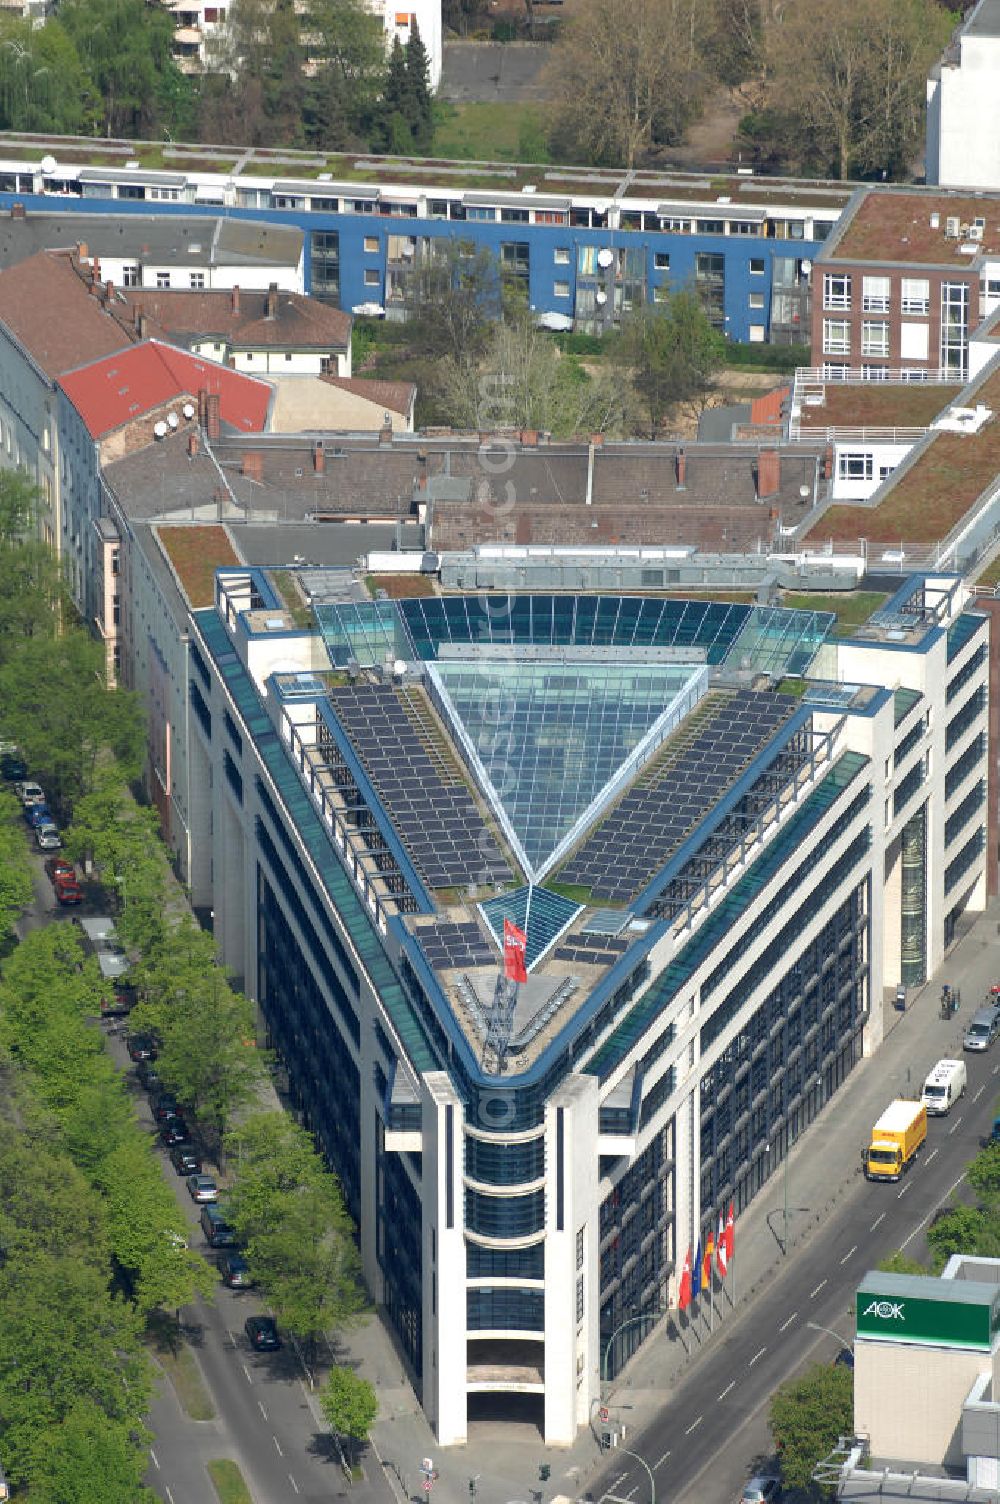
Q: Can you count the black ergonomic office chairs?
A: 0